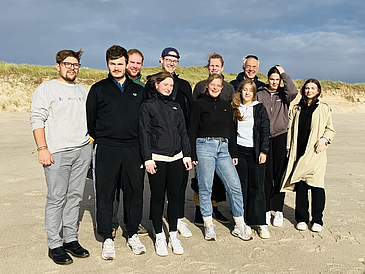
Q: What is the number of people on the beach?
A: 11